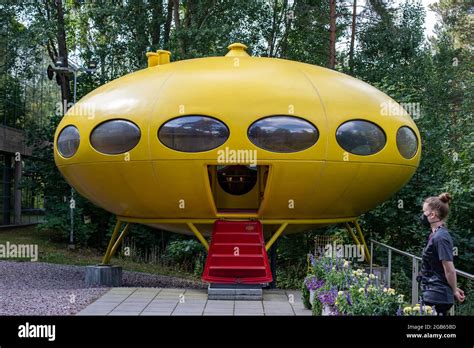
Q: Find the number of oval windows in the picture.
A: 6